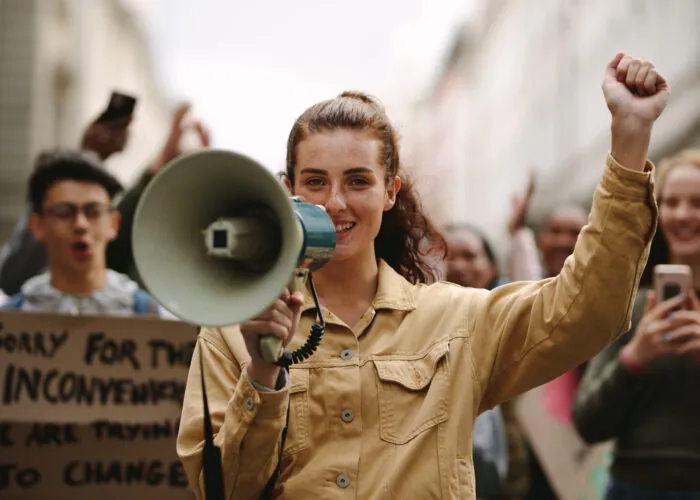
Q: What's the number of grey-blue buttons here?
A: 4